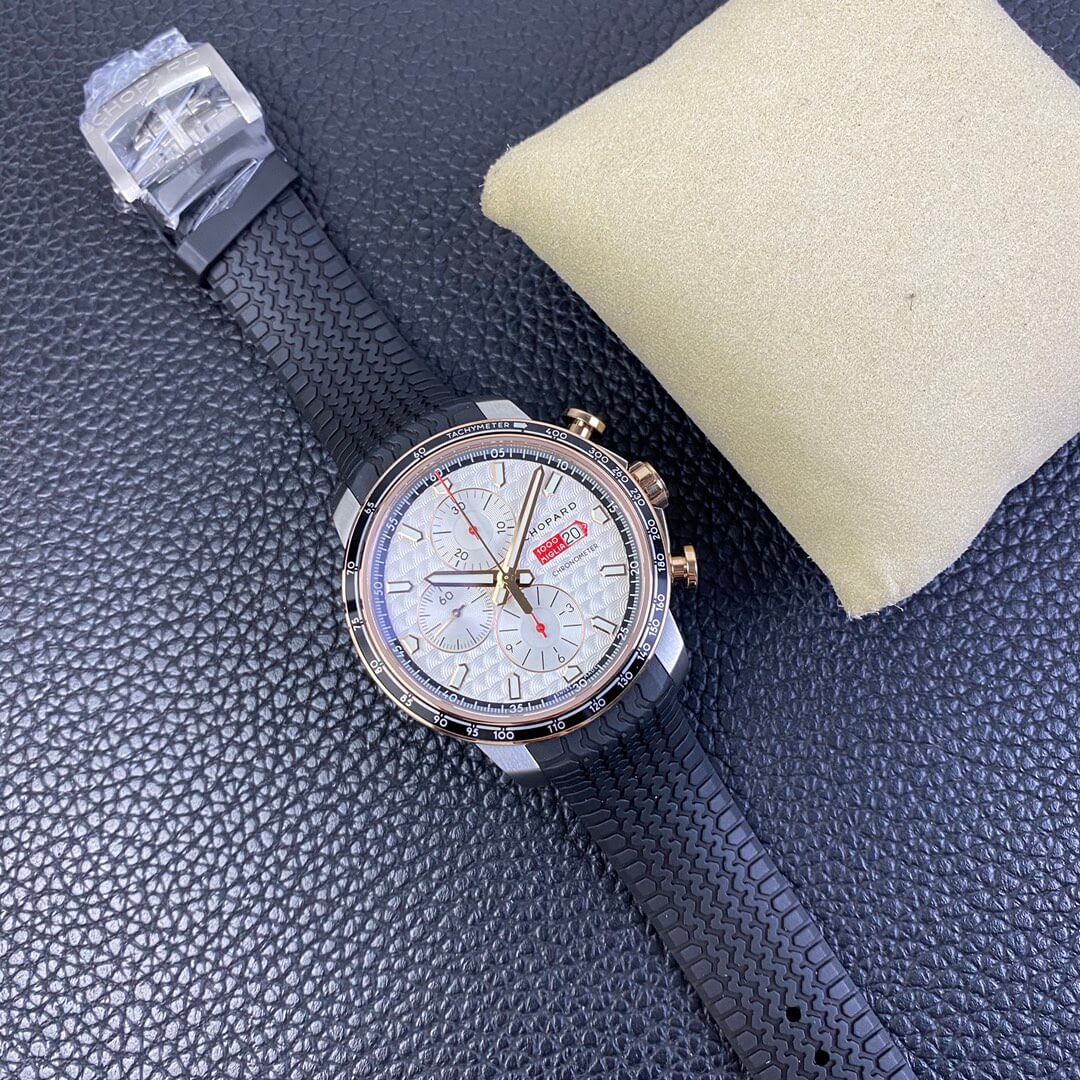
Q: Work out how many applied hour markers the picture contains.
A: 12